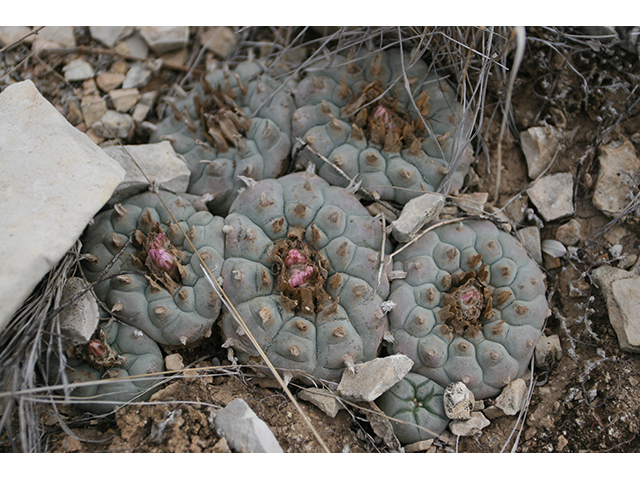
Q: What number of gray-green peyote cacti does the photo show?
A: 7